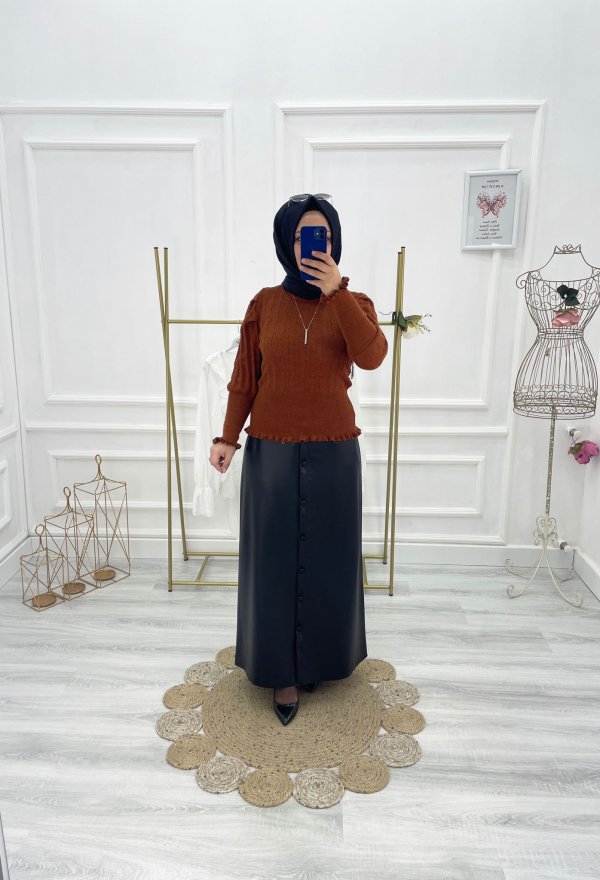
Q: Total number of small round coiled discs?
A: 13